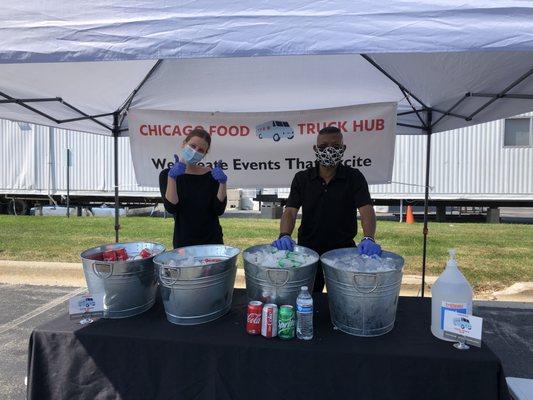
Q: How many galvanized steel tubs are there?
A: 4